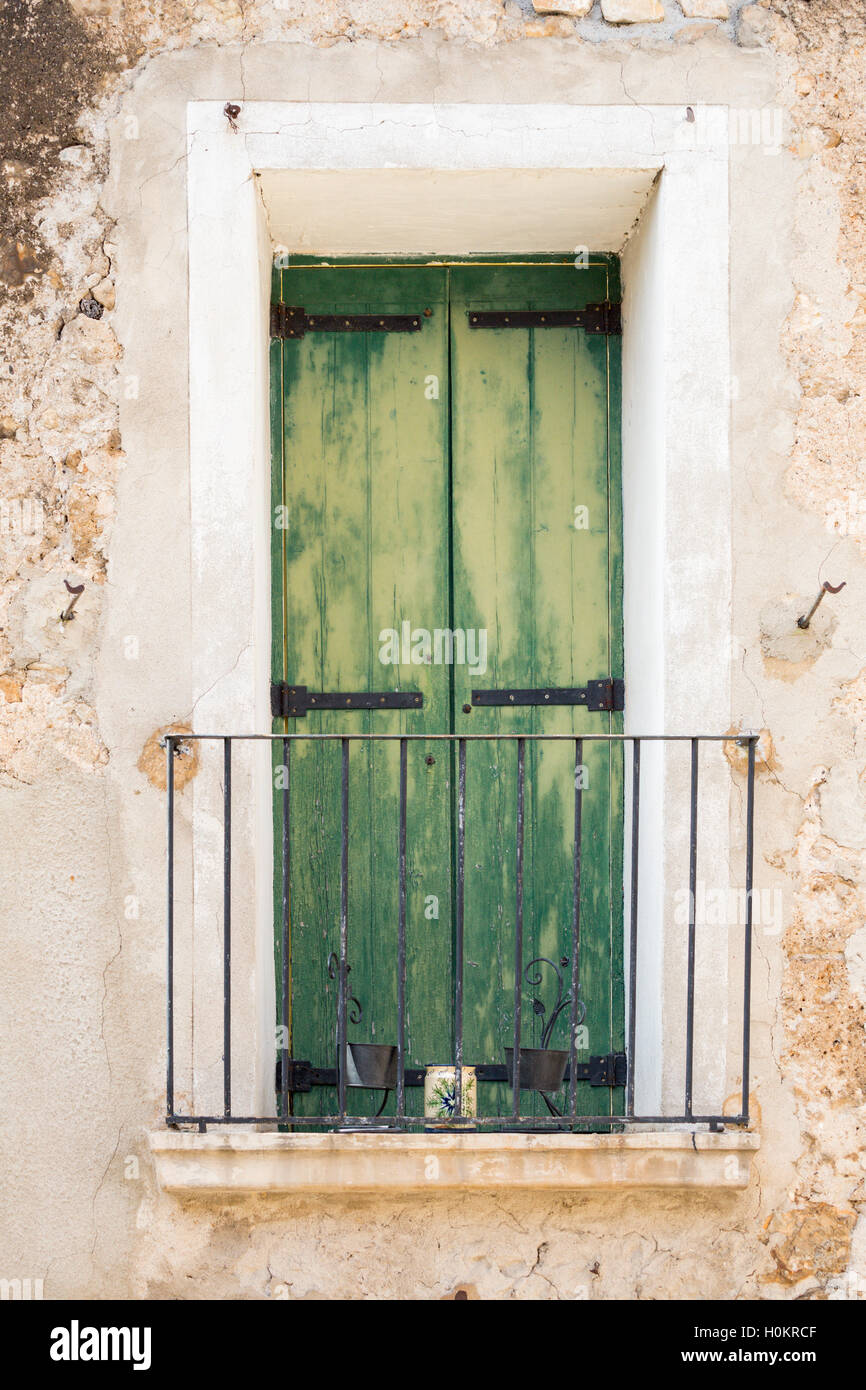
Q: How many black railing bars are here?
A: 11